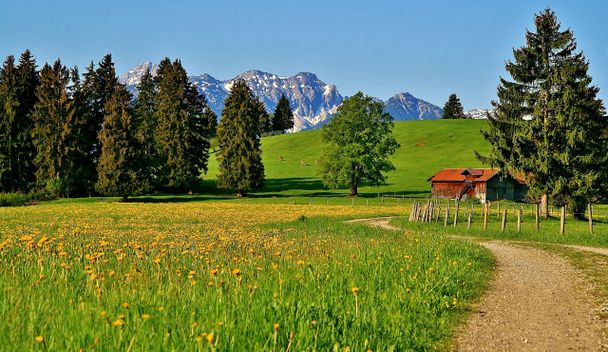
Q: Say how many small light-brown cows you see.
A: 3